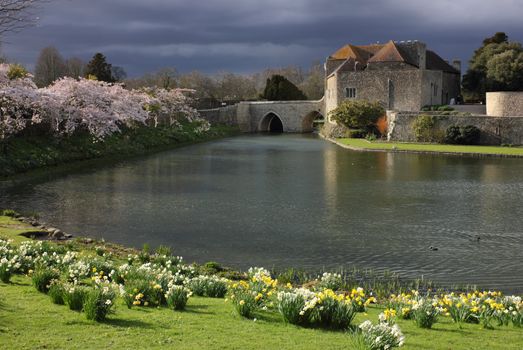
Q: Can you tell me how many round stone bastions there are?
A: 1